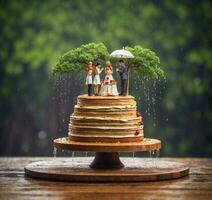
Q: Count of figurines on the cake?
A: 4